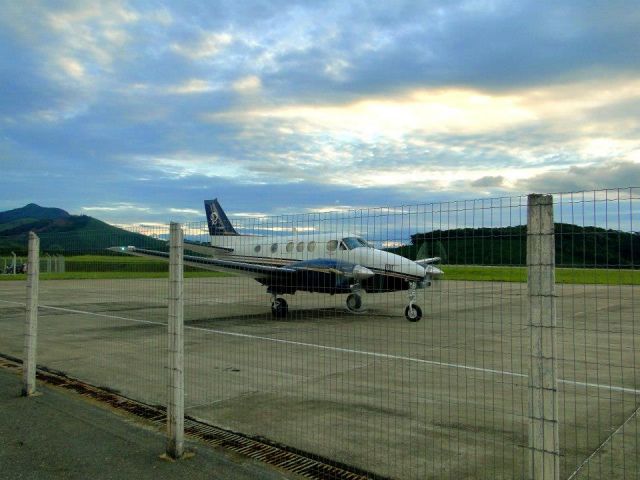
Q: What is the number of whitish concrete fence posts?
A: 3